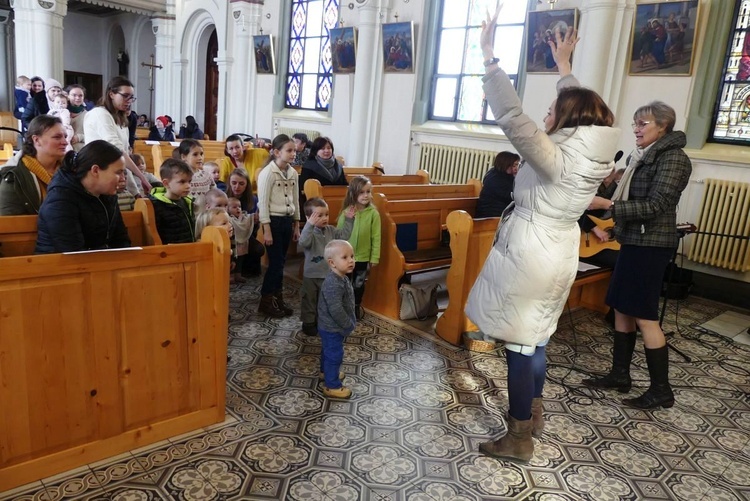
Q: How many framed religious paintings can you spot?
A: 5